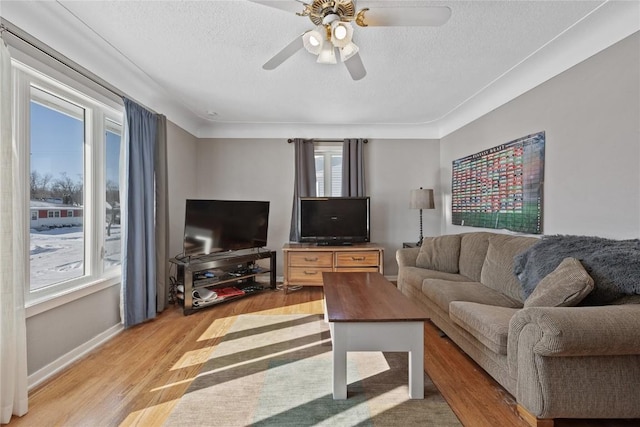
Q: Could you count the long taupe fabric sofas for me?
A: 1